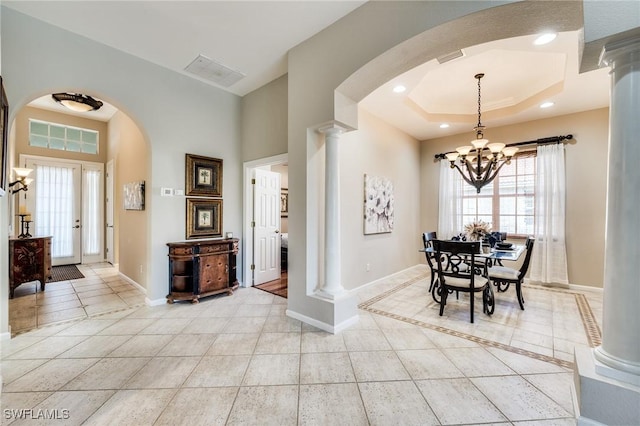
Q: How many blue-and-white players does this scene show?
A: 0